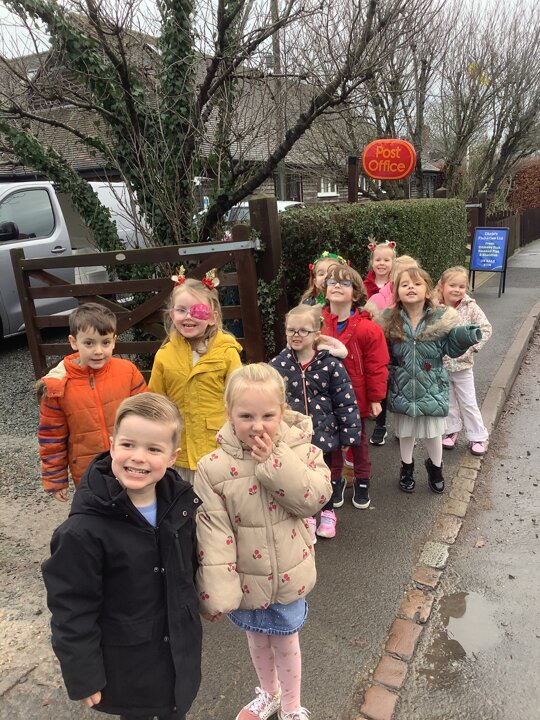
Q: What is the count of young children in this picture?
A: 11